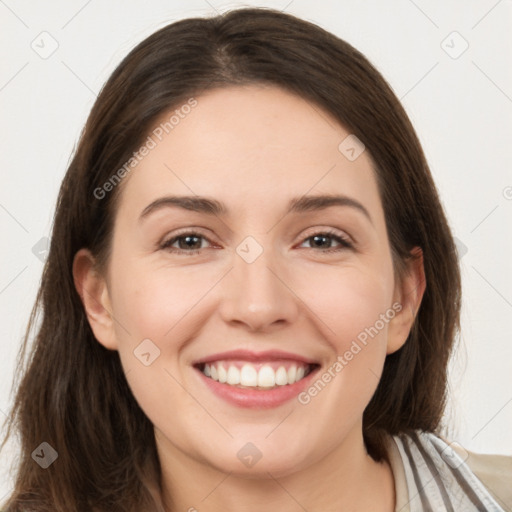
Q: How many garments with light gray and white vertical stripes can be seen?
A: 1